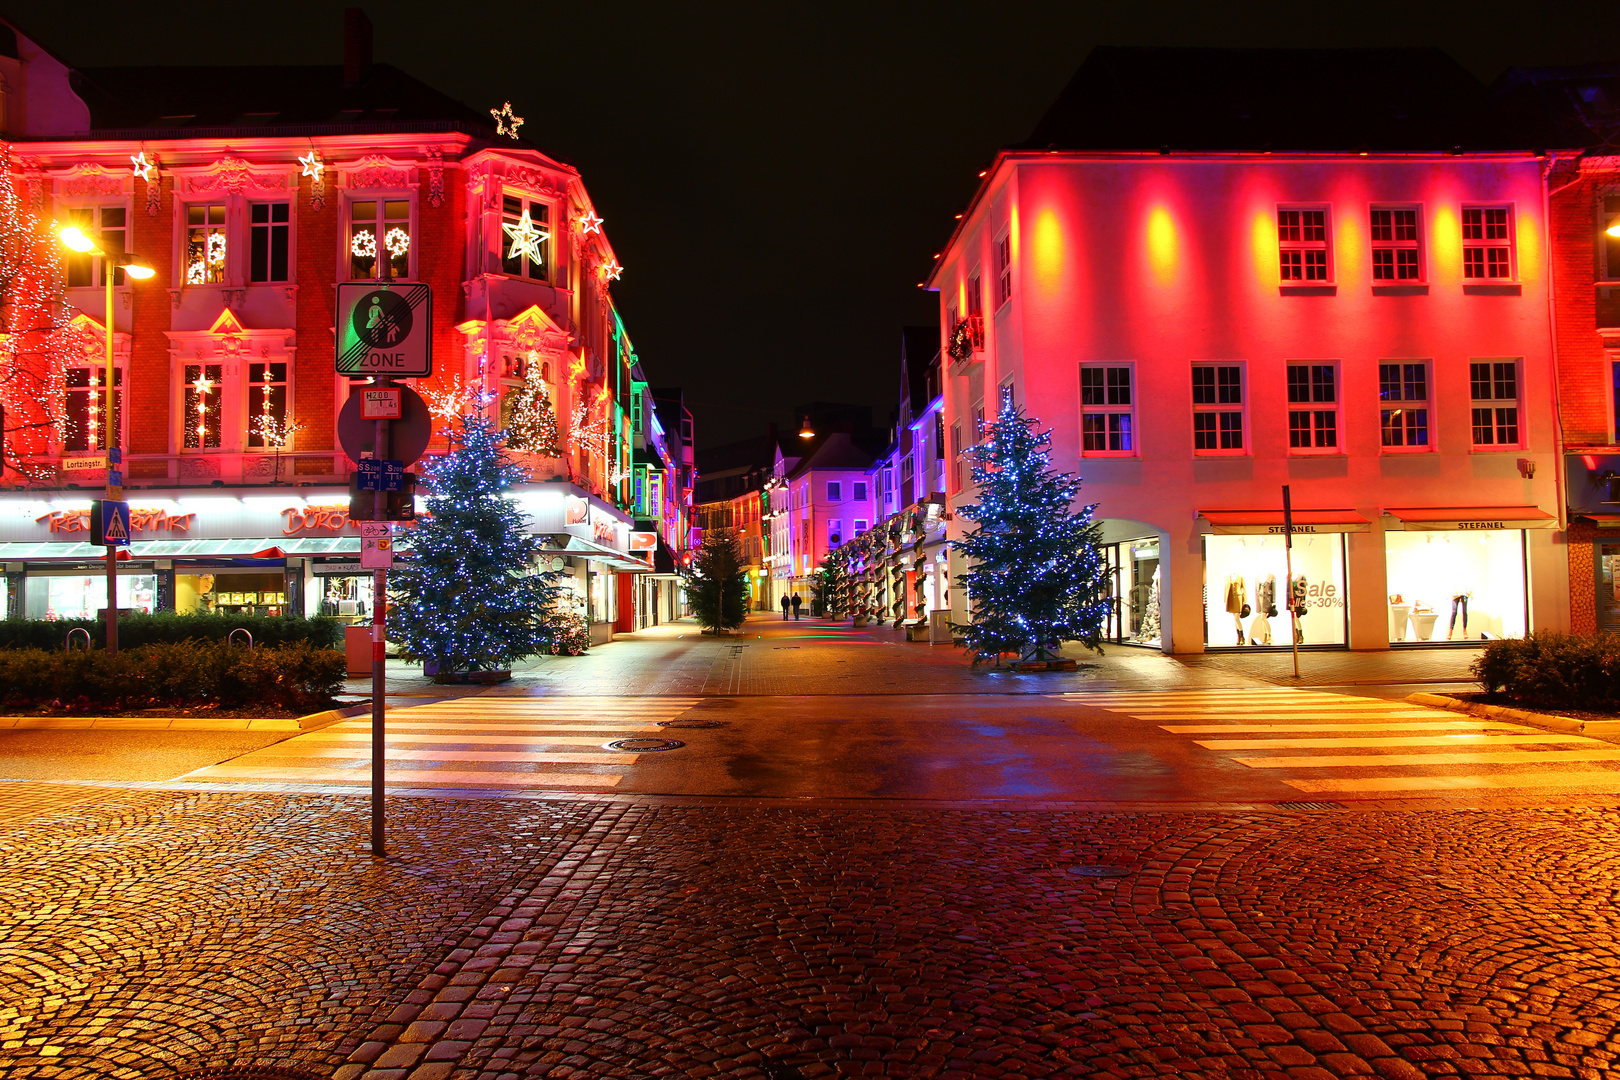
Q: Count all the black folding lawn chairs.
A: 0